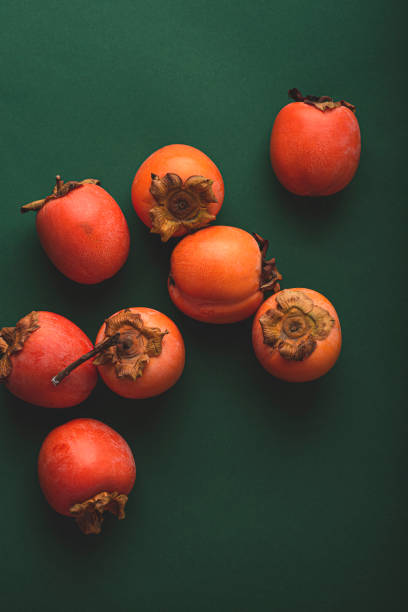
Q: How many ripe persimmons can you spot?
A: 8